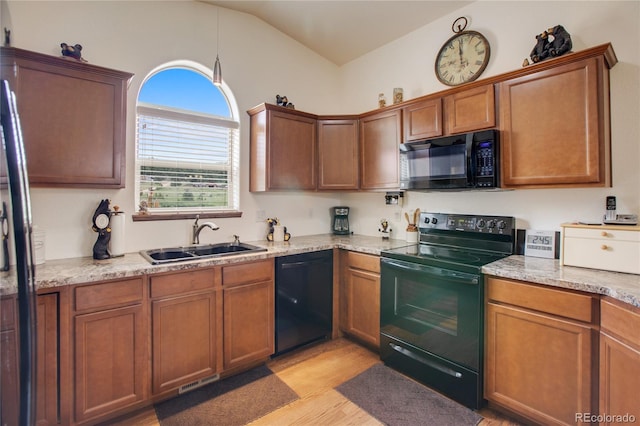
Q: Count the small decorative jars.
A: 2